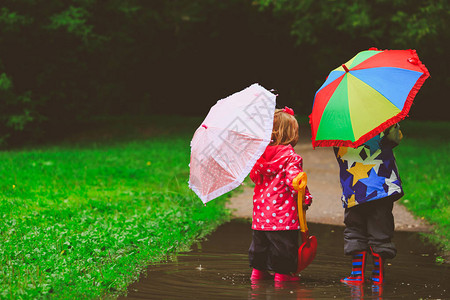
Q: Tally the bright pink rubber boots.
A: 2